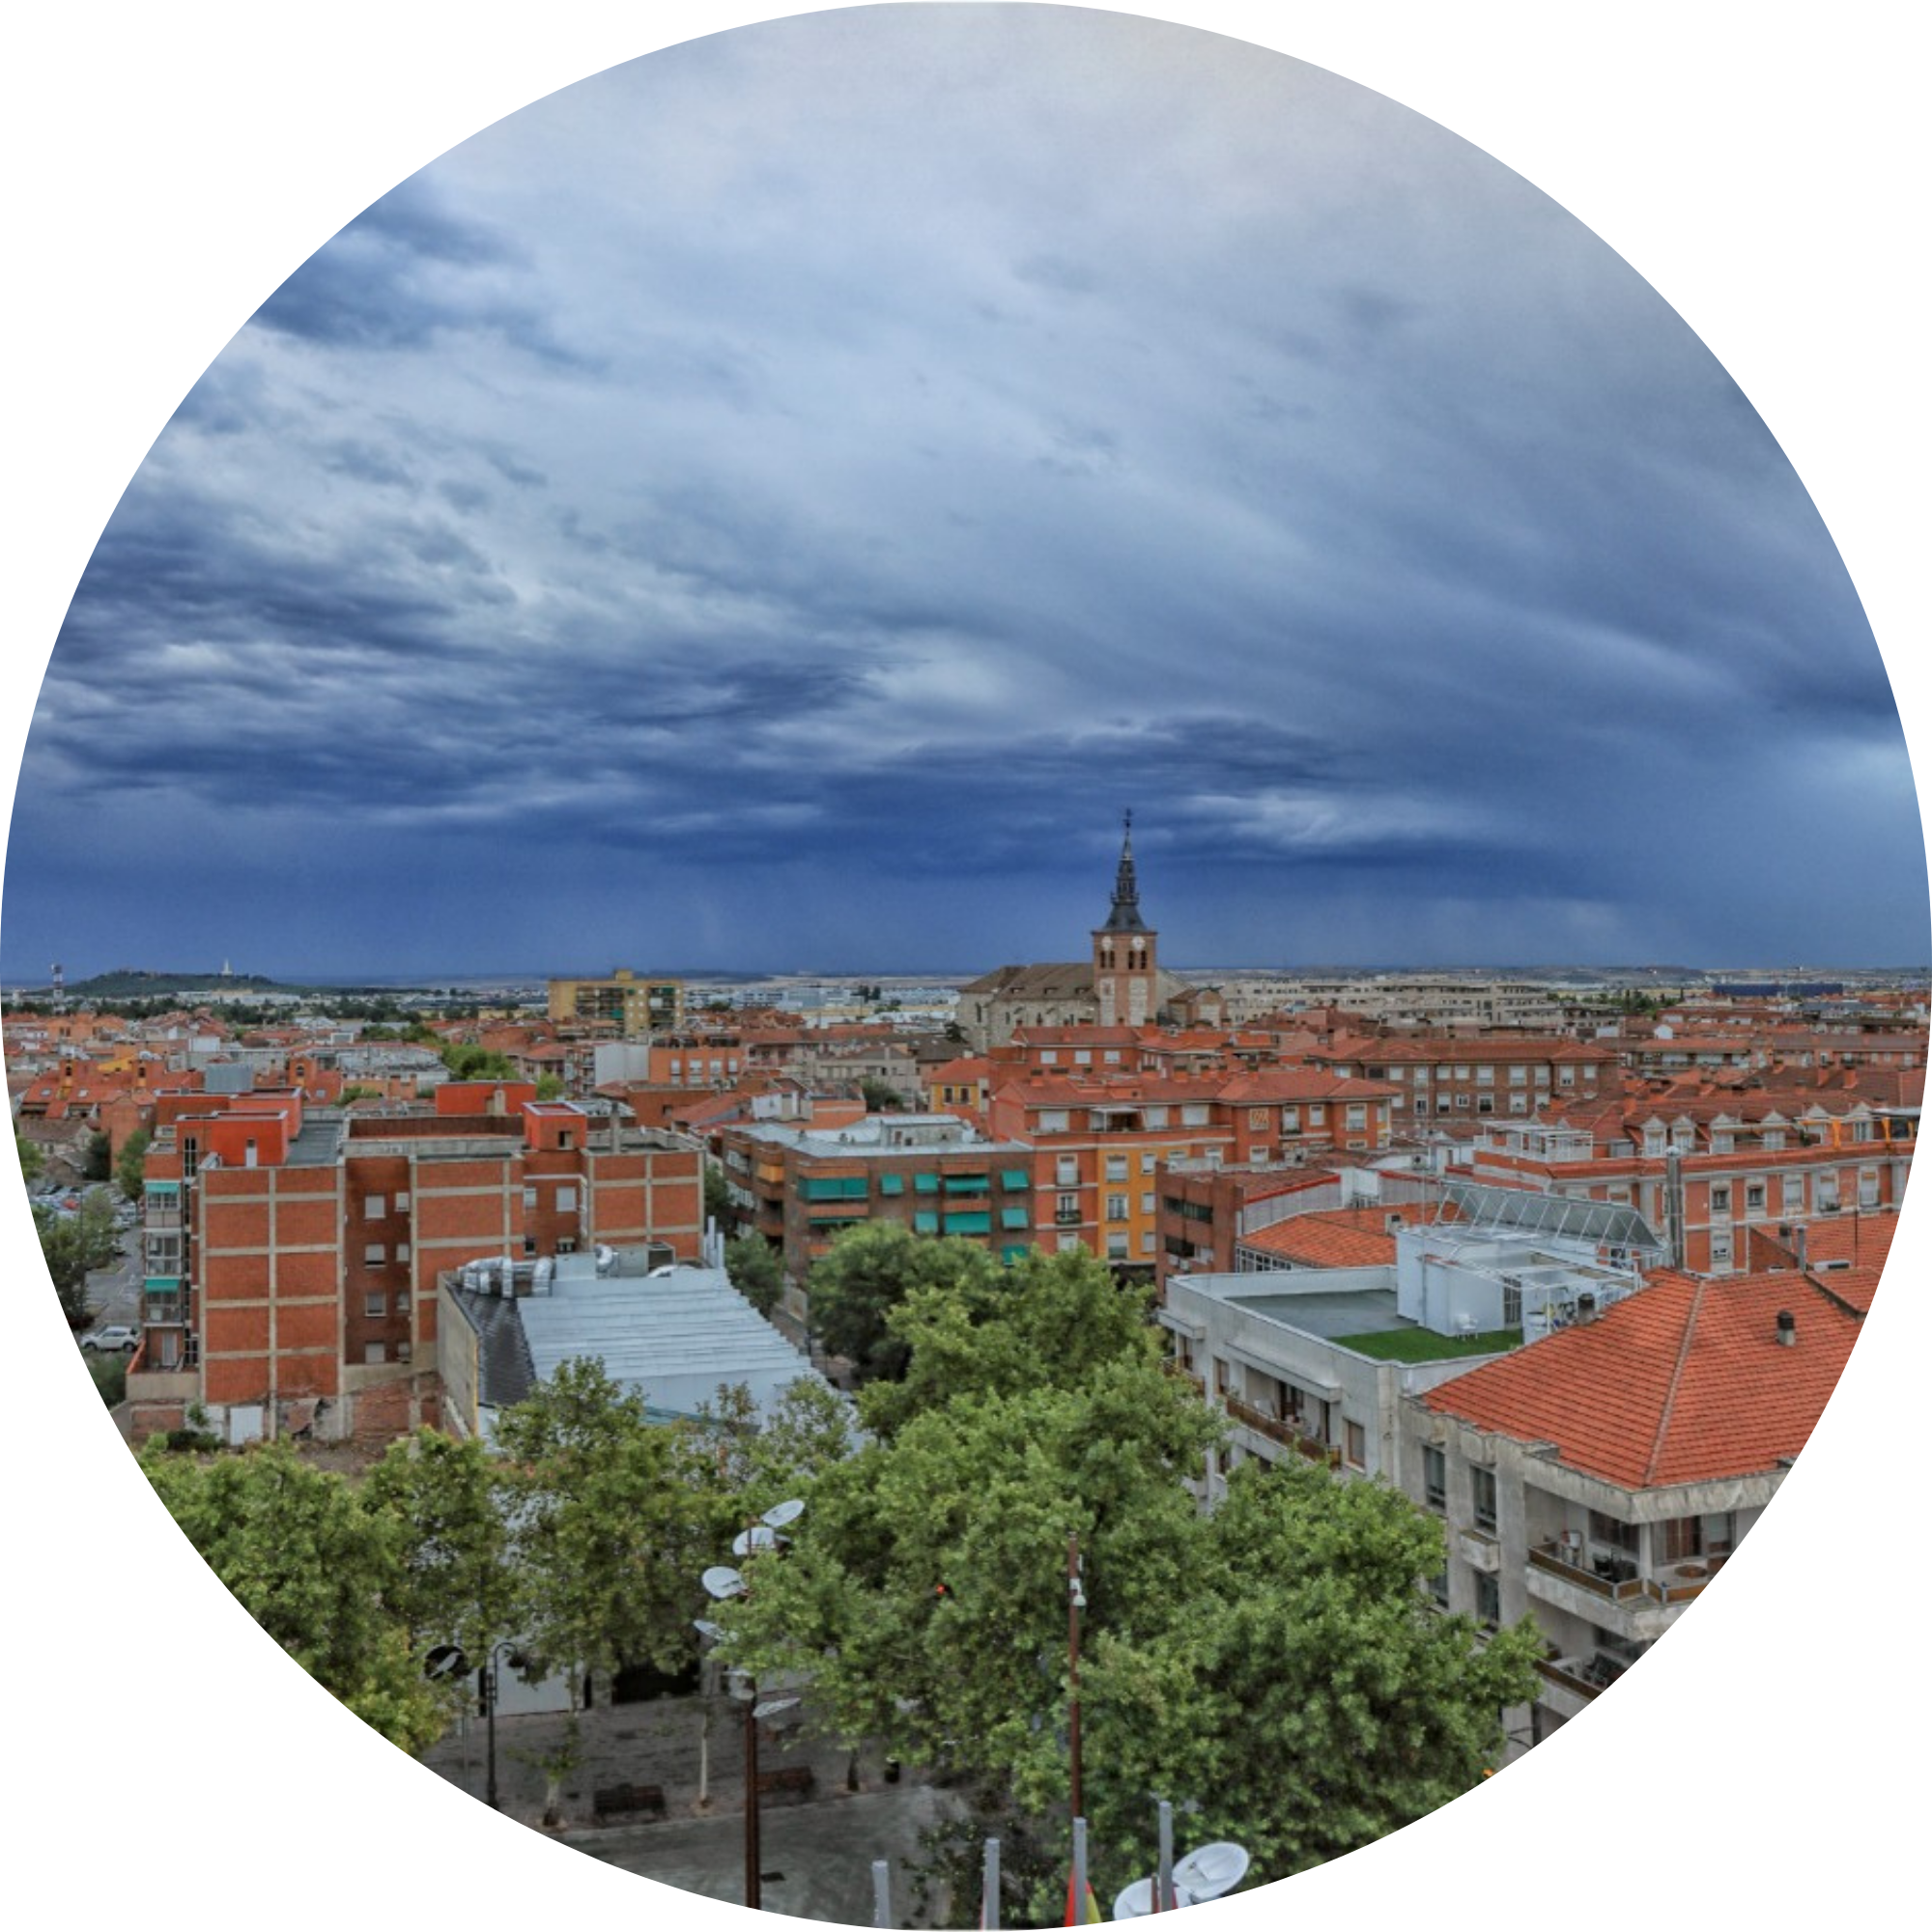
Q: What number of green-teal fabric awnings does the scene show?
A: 12